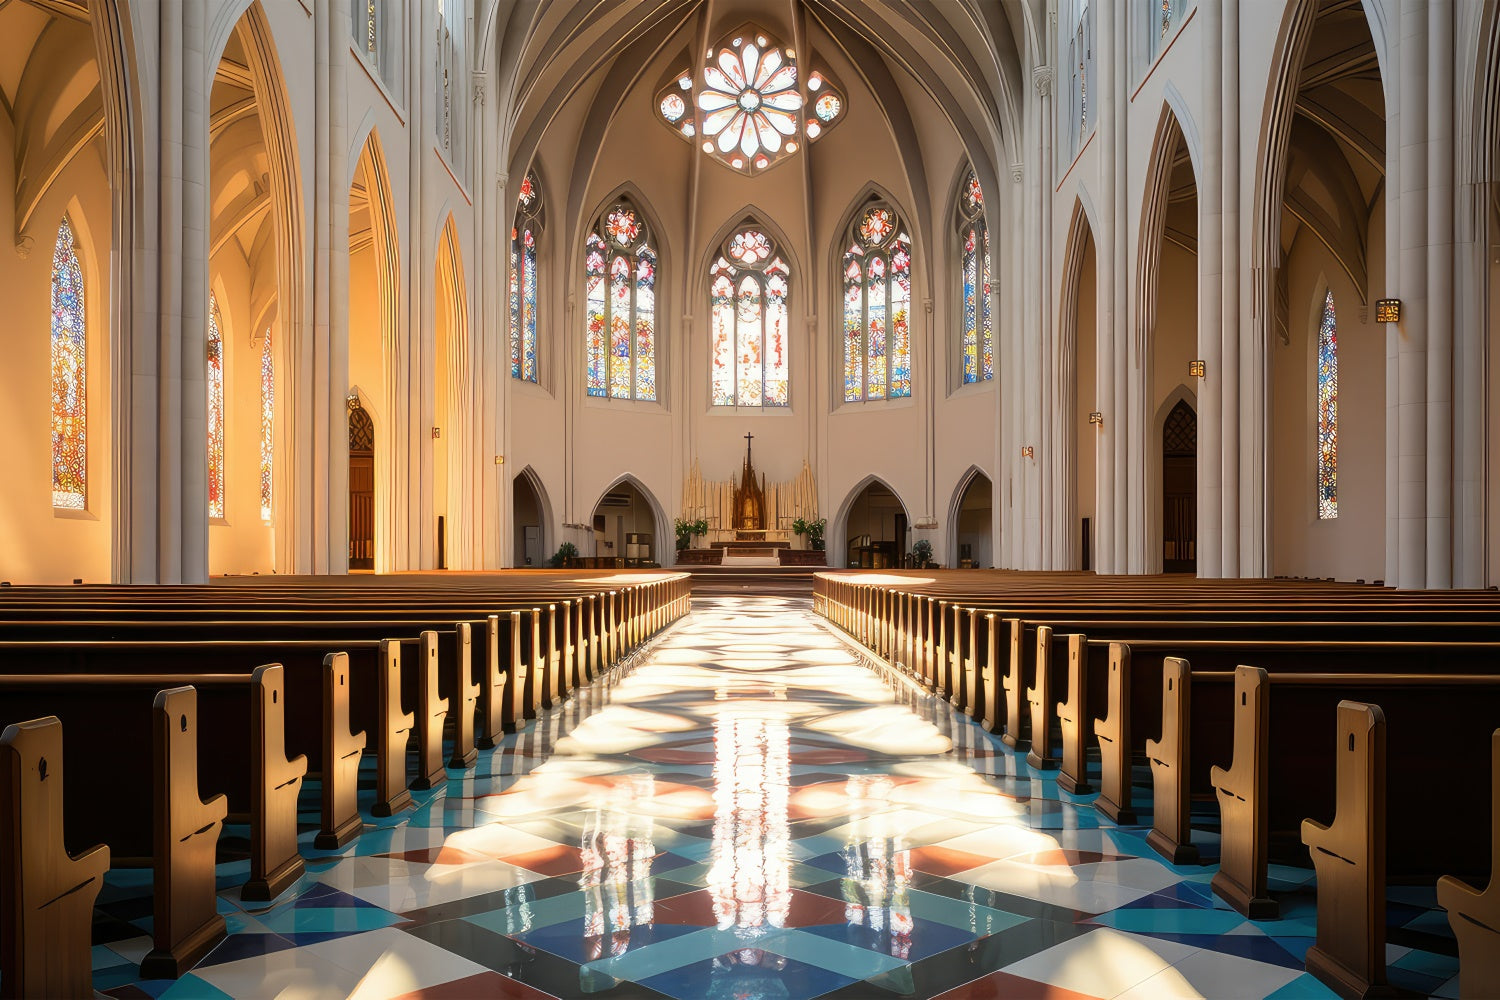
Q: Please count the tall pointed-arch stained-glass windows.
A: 9